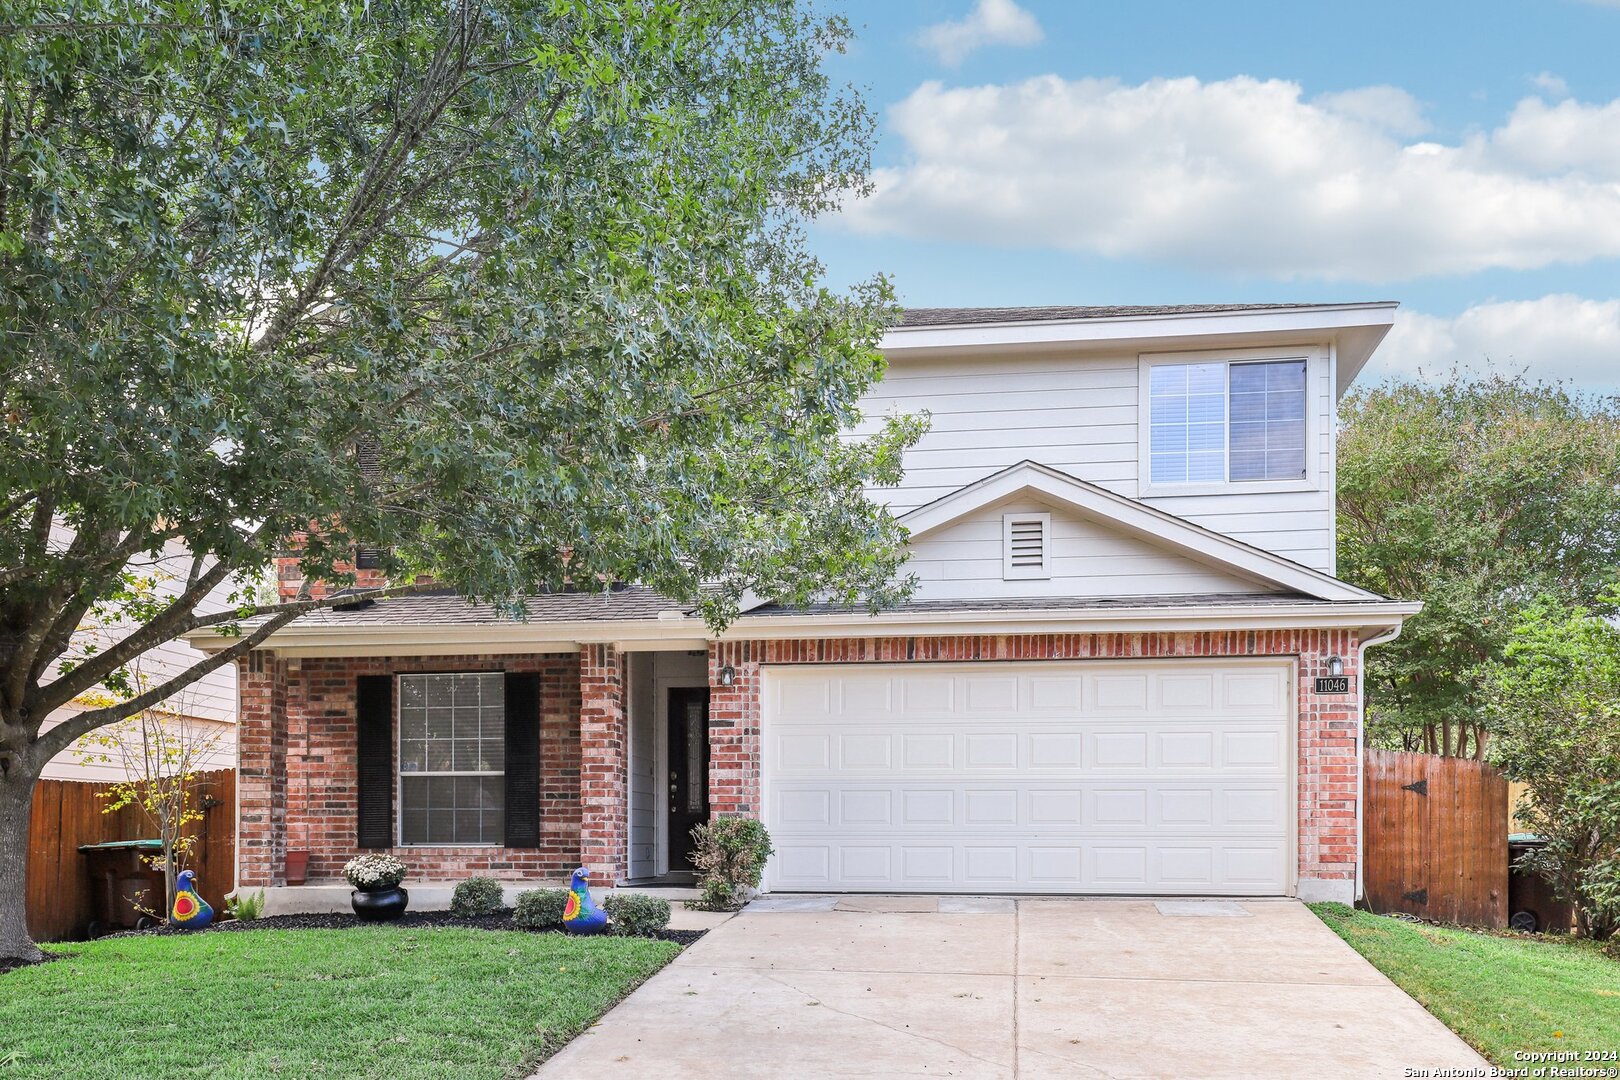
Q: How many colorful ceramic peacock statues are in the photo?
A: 2